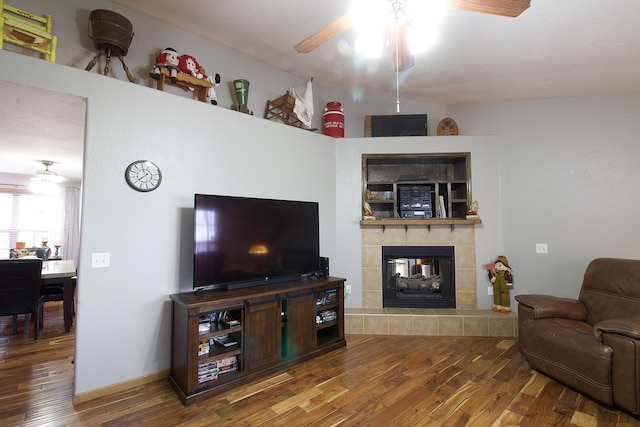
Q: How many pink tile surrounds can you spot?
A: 0